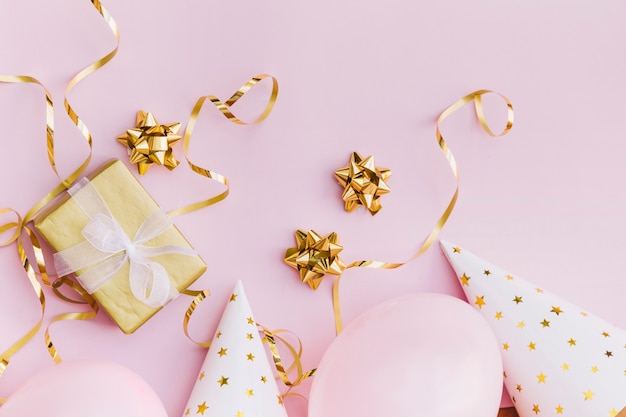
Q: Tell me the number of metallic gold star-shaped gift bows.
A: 3